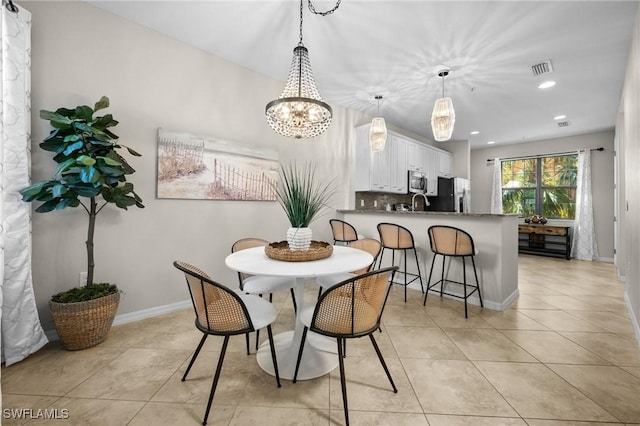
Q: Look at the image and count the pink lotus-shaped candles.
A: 0